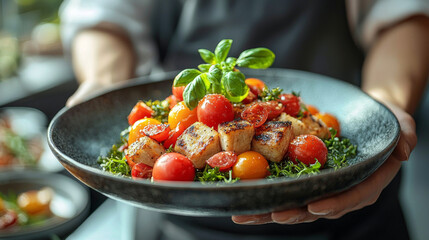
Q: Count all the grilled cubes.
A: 6